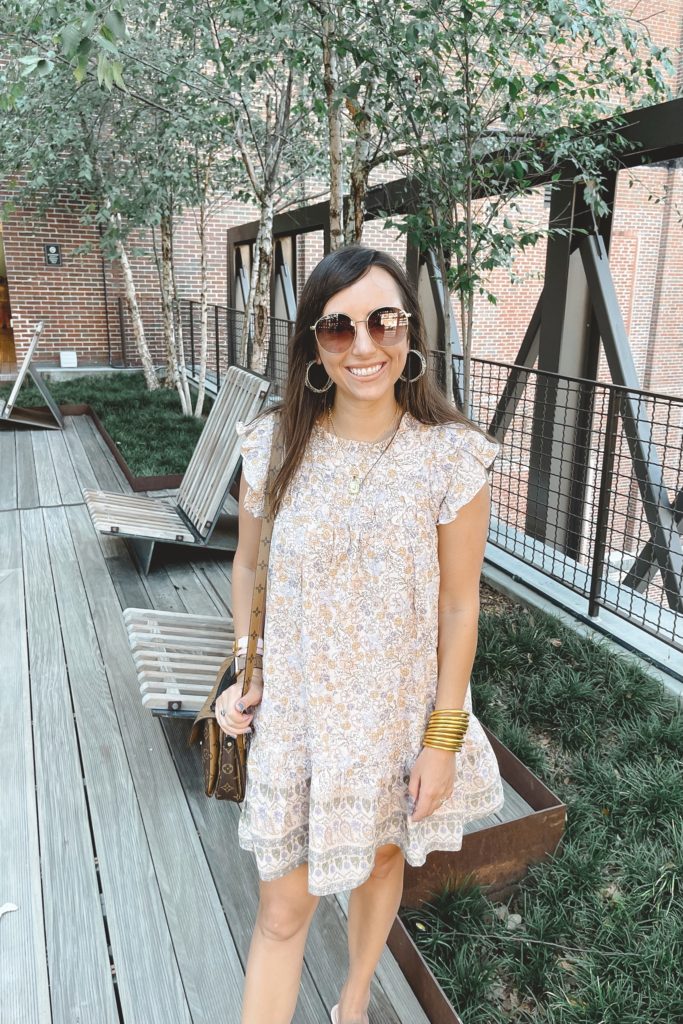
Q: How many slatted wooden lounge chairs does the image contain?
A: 3